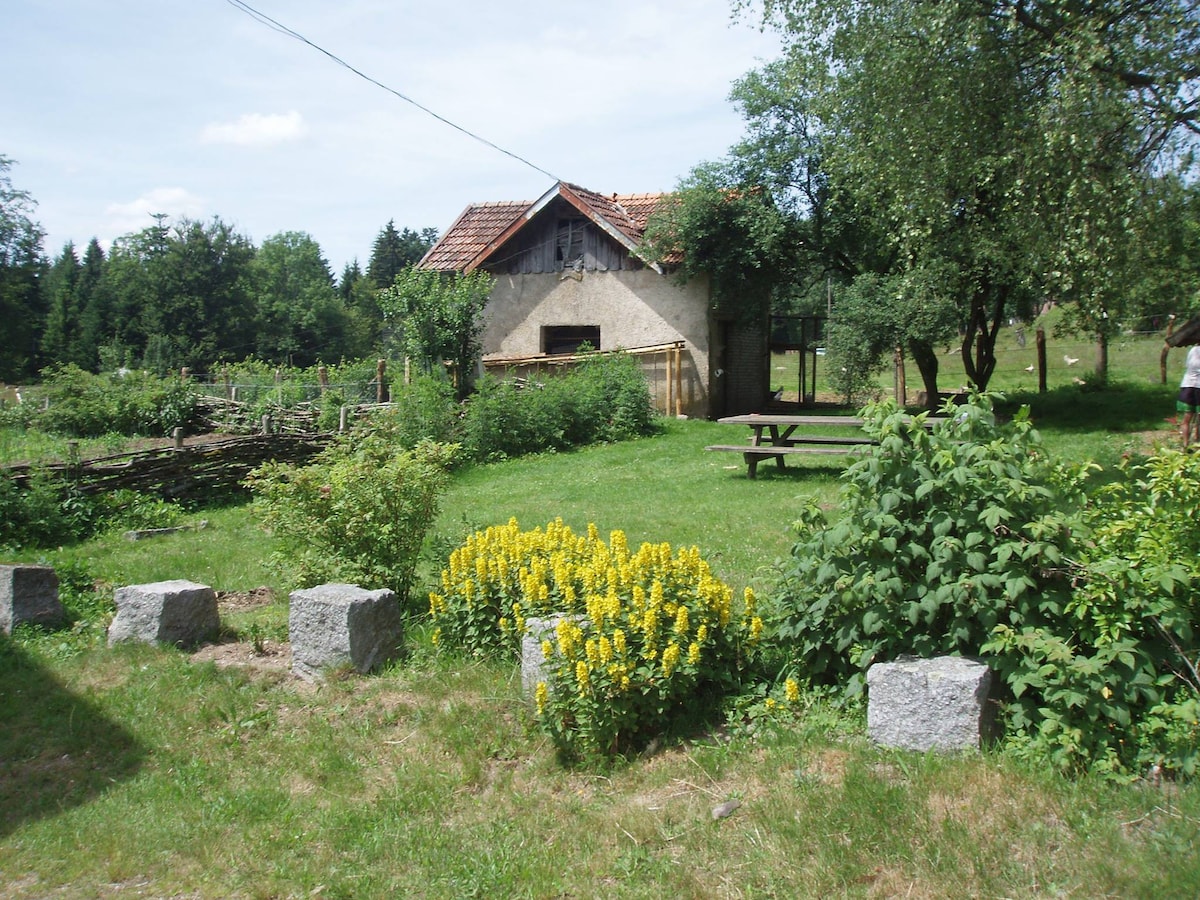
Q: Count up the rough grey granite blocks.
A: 5